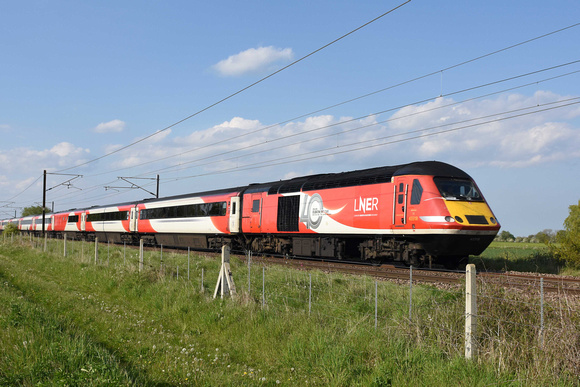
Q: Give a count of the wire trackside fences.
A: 1